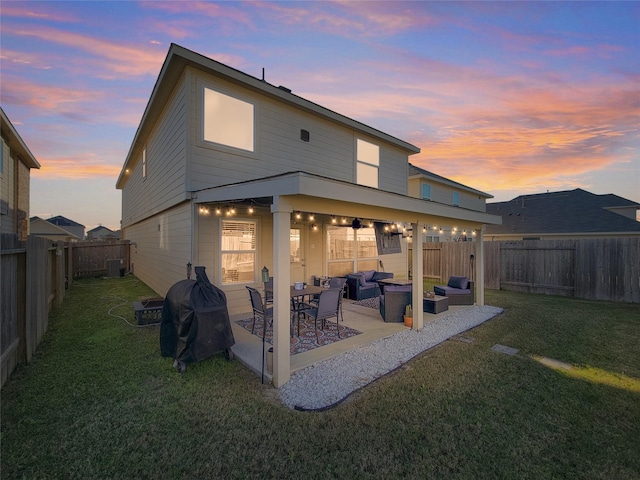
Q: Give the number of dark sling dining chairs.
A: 4